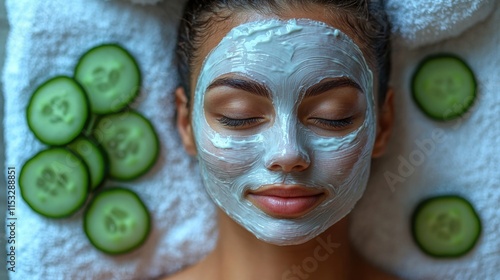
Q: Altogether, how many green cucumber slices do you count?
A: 8